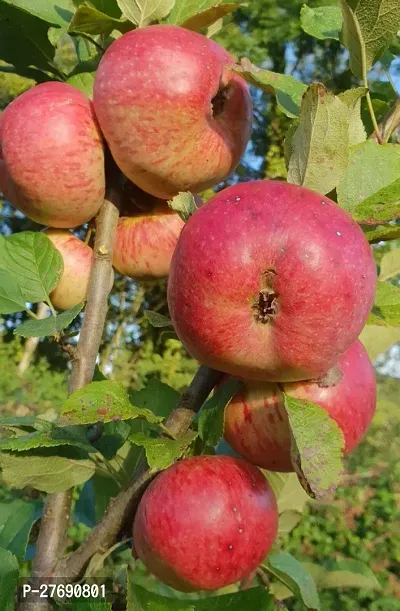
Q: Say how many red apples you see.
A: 7